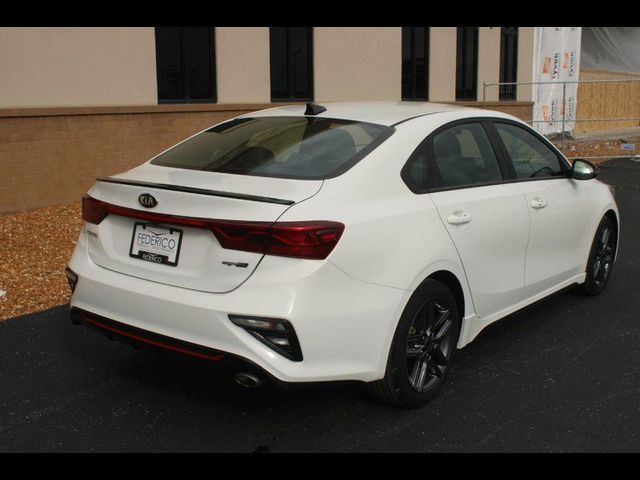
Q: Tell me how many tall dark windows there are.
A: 5